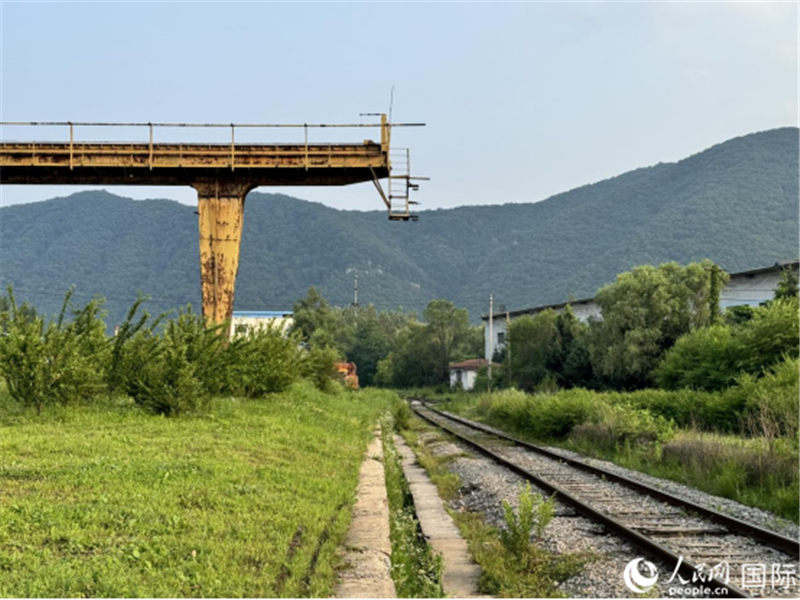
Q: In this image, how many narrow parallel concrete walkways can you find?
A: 2